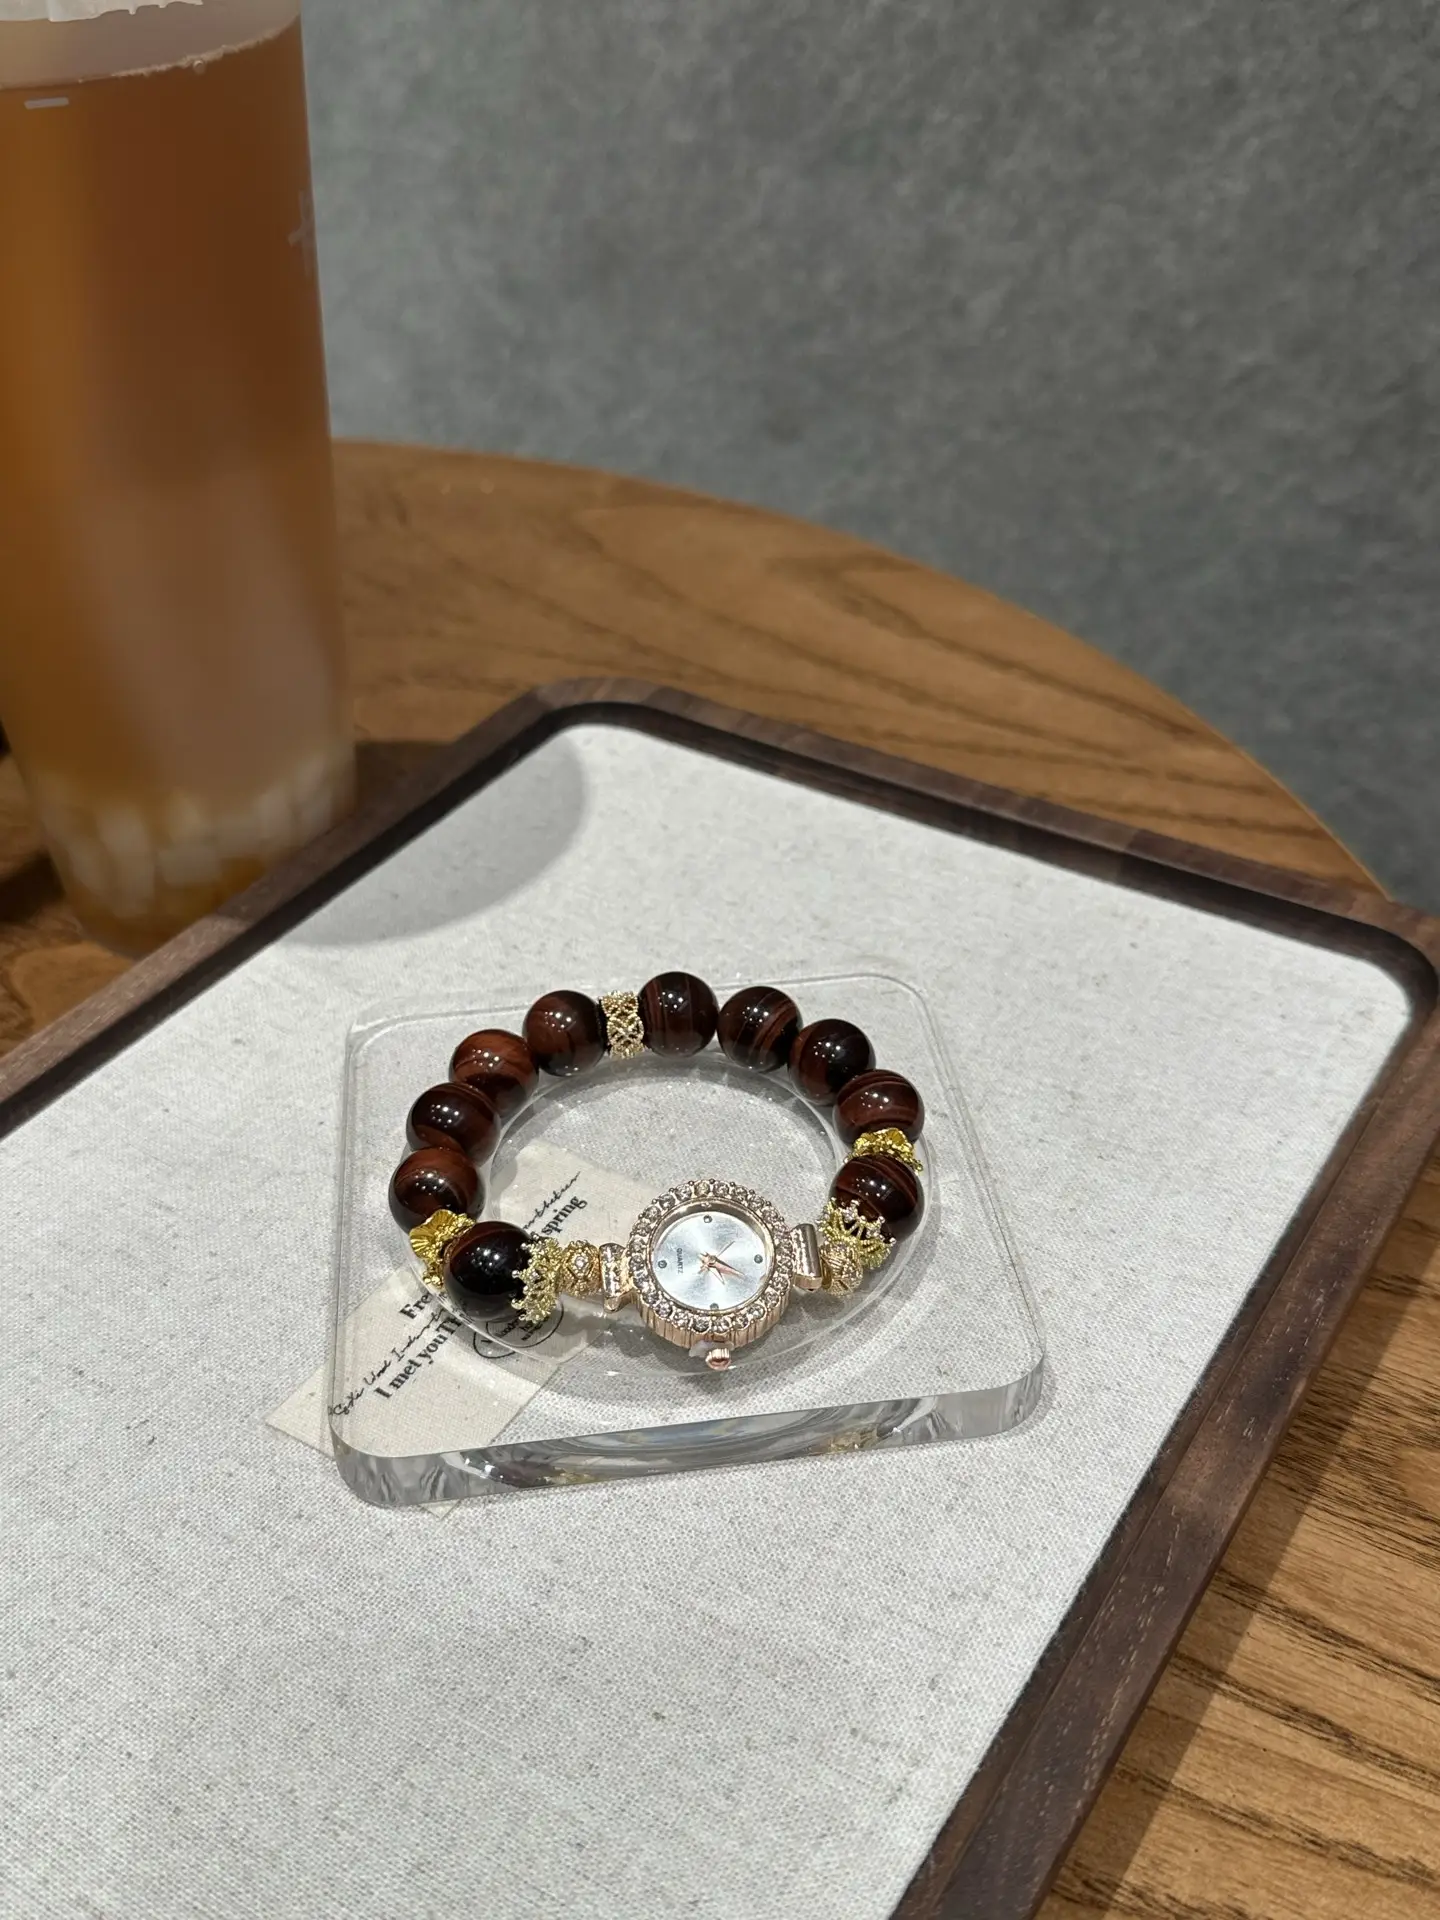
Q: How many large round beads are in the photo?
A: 10